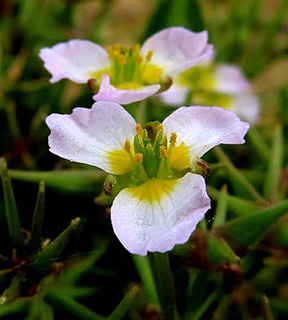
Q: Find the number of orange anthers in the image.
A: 12